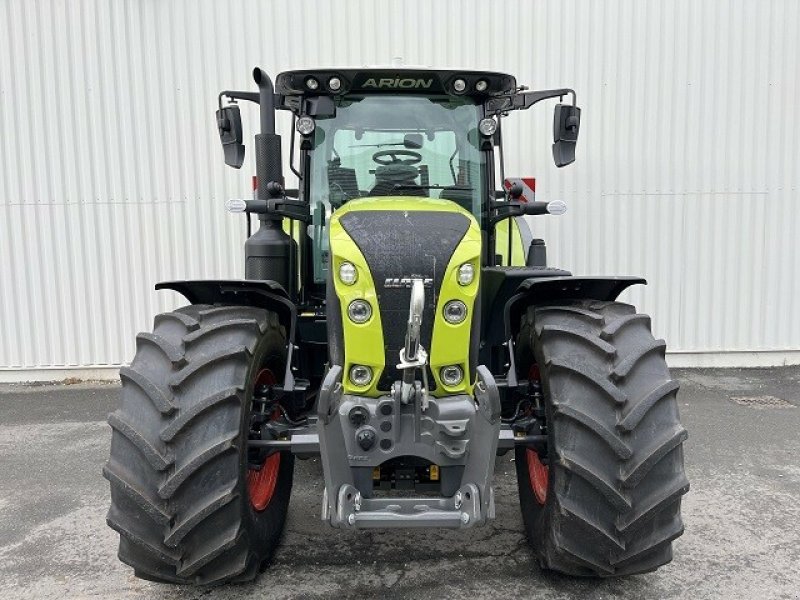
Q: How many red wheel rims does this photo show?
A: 2